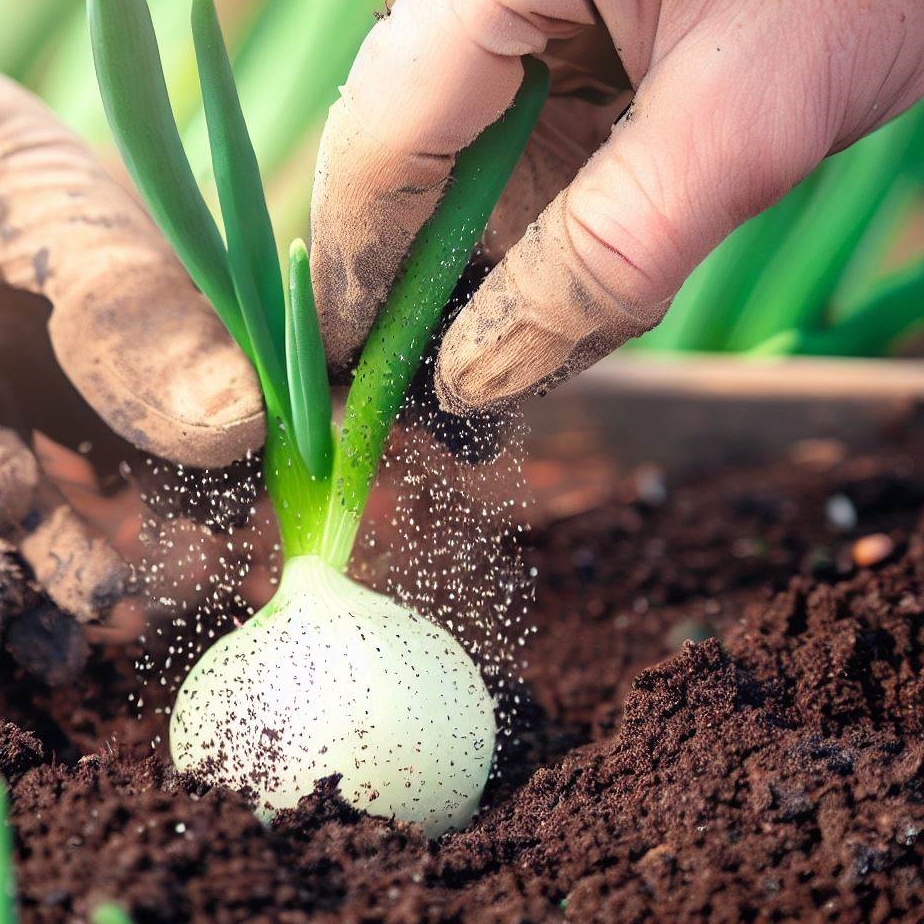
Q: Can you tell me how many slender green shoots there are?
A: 4